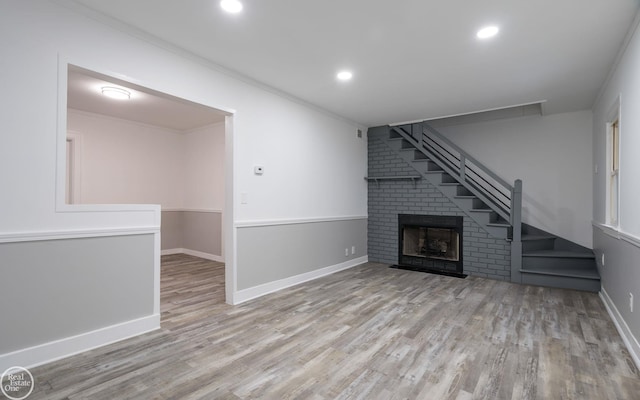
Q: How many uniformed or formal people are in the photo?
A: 0